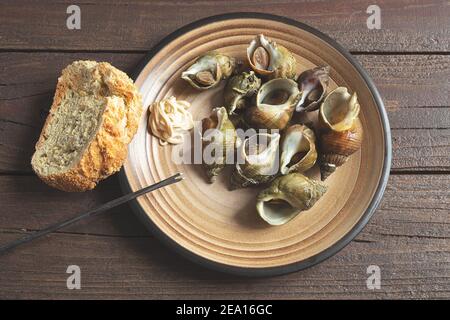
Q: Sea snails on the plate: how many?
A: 10